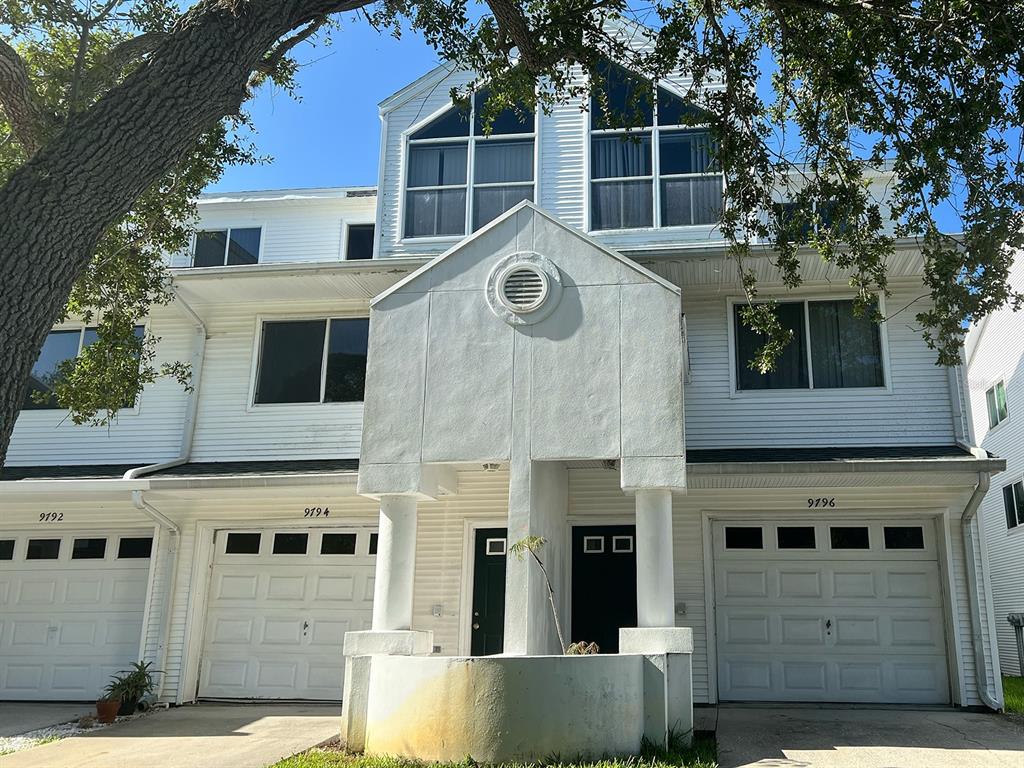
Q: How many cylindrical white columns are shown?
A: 2